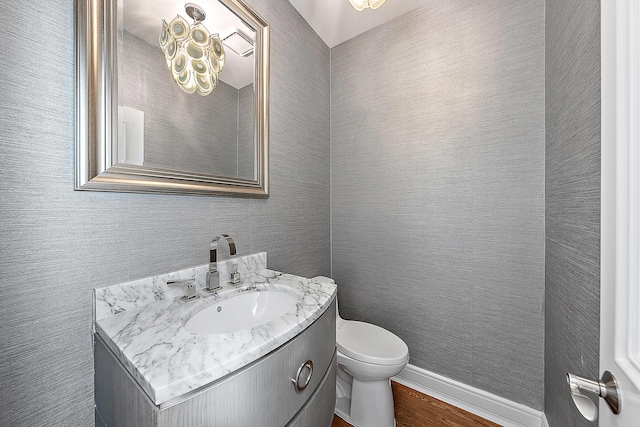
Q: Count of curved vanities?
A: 1